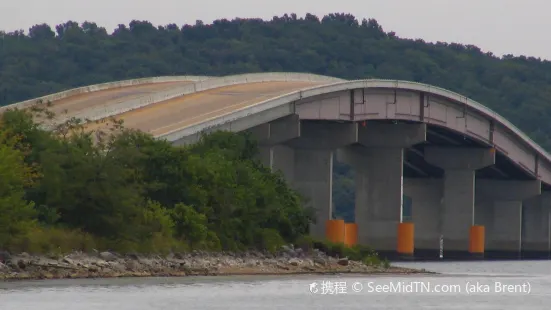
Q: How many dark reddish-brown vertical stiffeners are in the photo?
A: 4